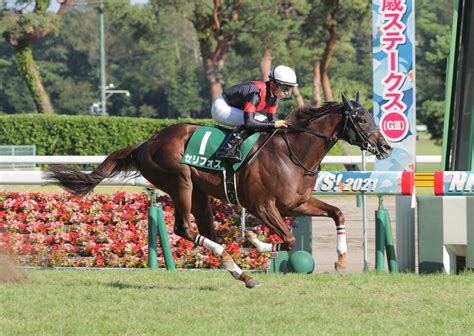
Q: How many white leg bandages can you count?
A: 4